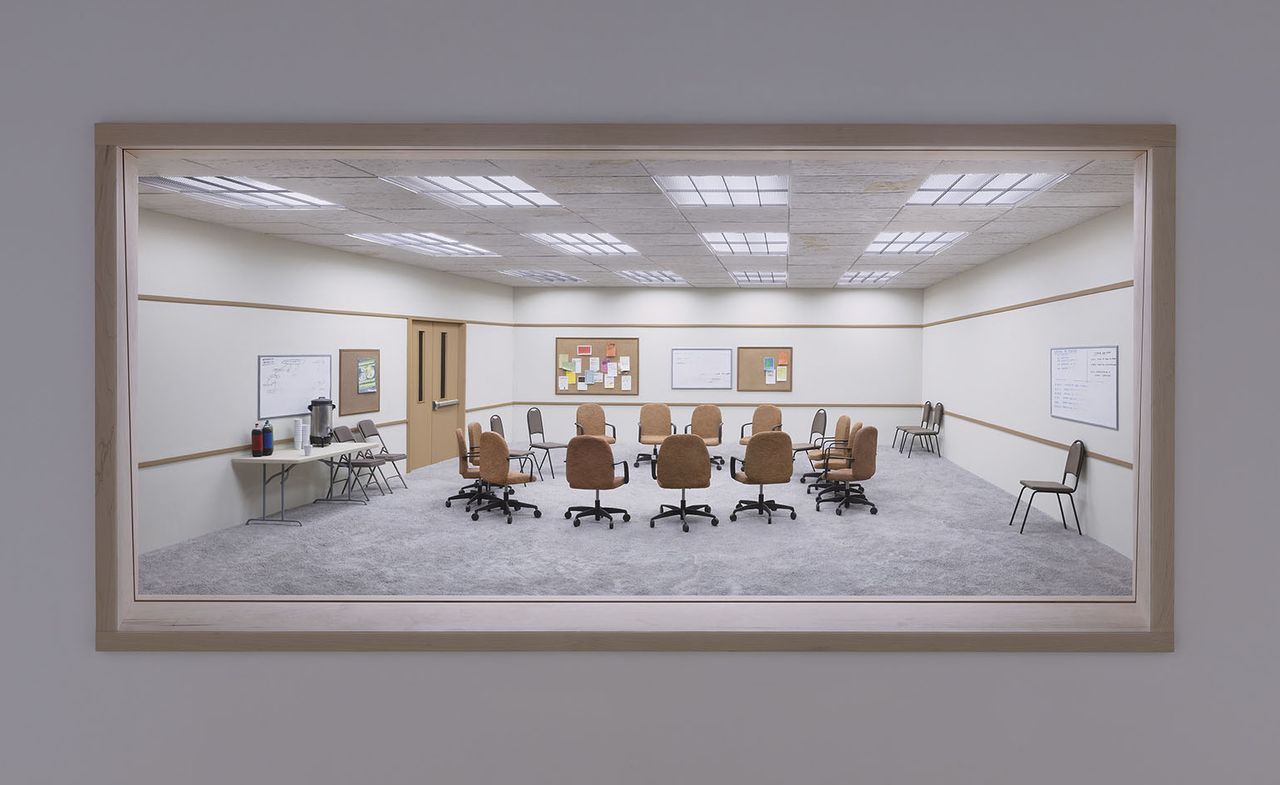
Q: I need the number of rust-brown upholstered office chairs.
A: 13